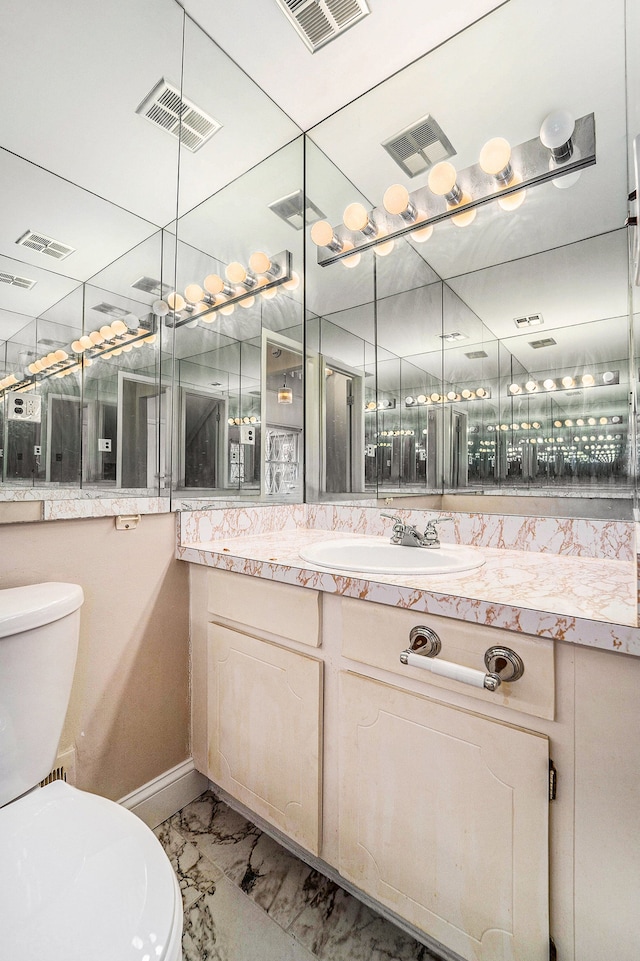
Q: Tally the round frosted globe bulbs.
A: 6